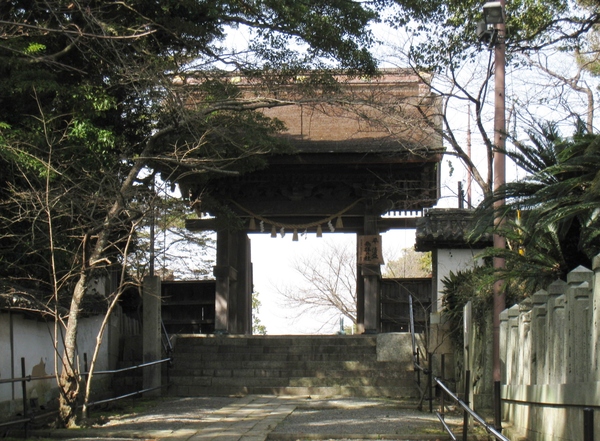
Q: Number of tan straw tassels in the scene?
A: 5